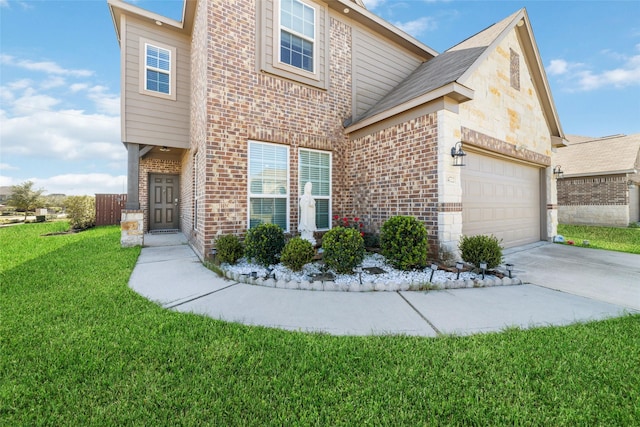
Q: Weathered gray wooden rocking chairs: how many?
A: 0